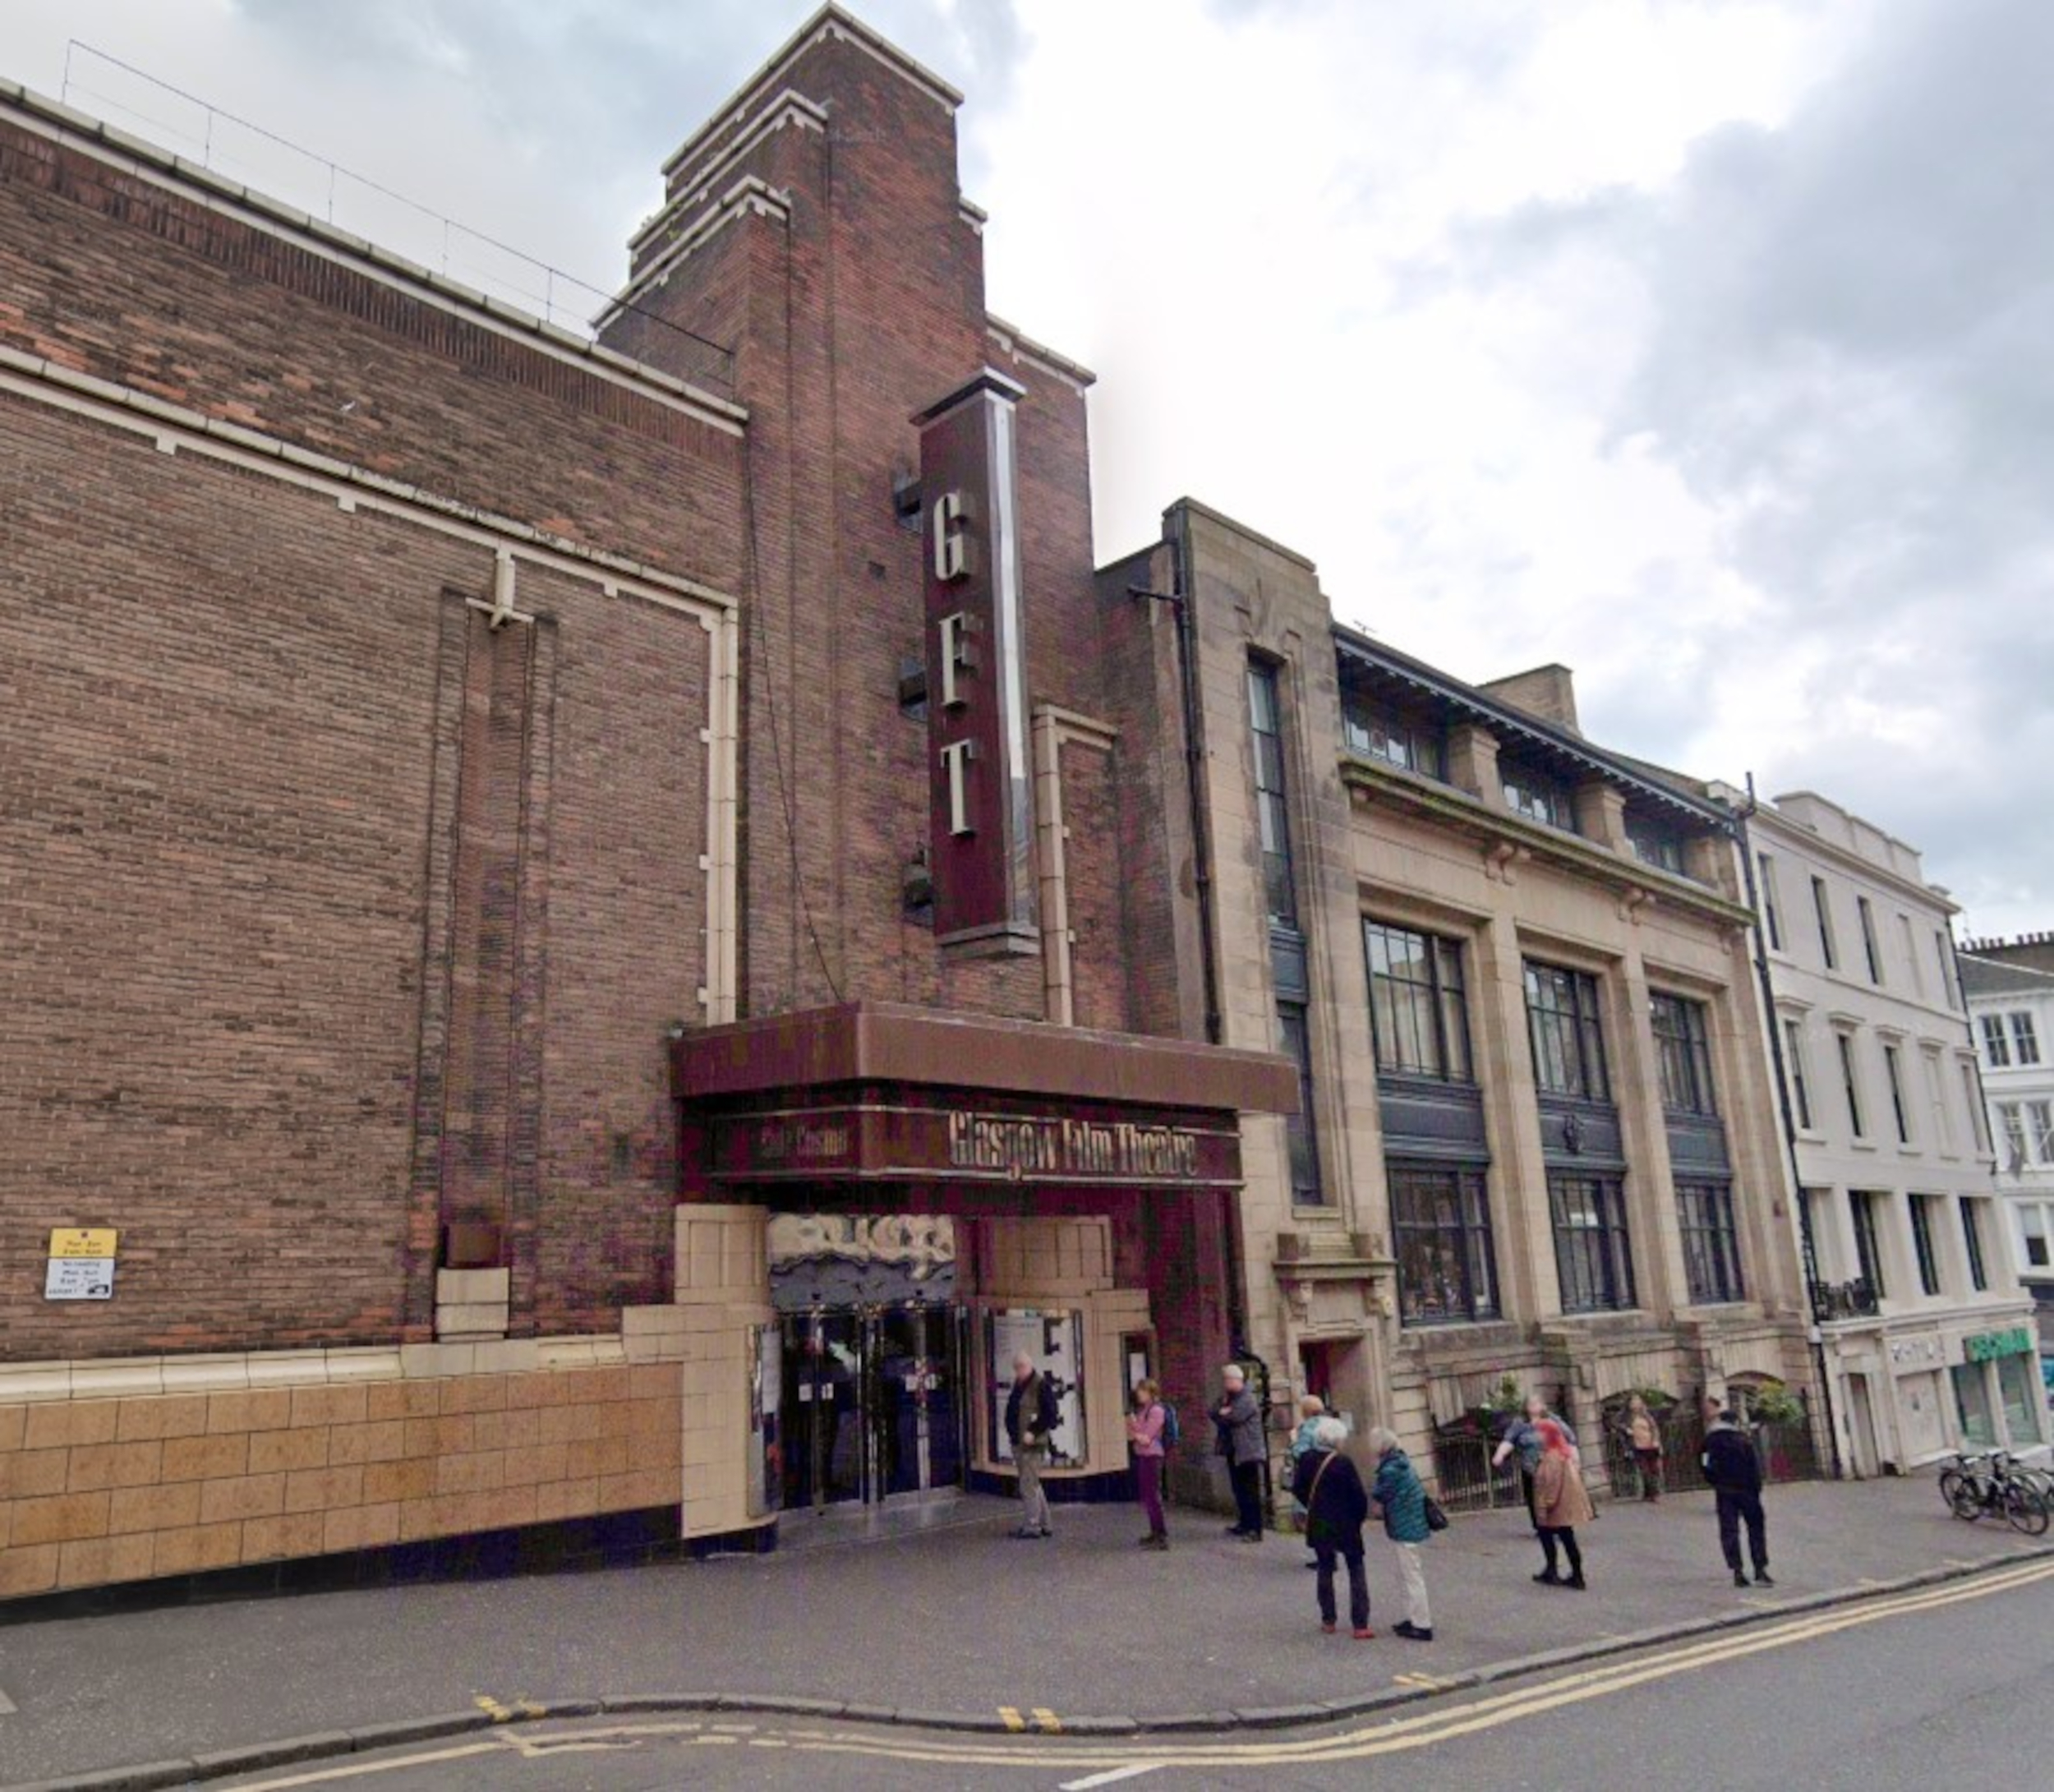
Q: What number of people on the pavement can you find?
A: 10